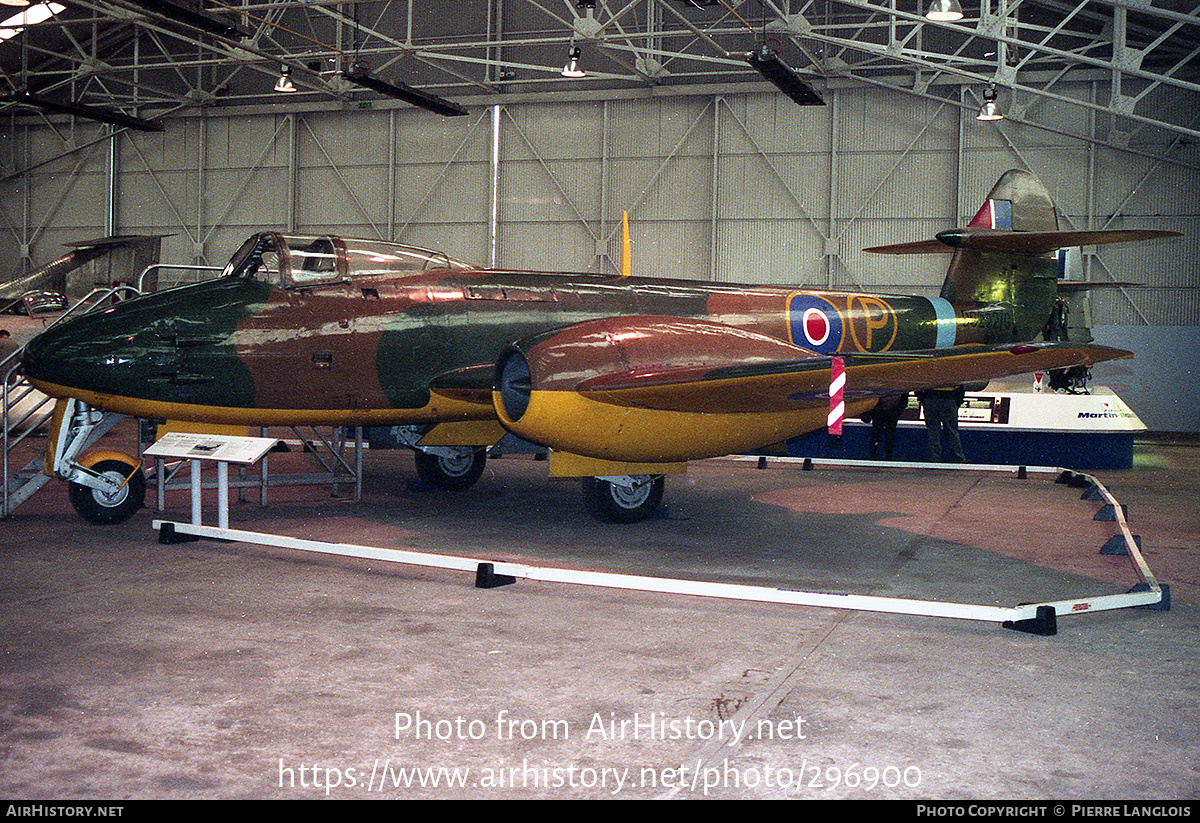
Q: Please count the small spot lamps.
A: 4